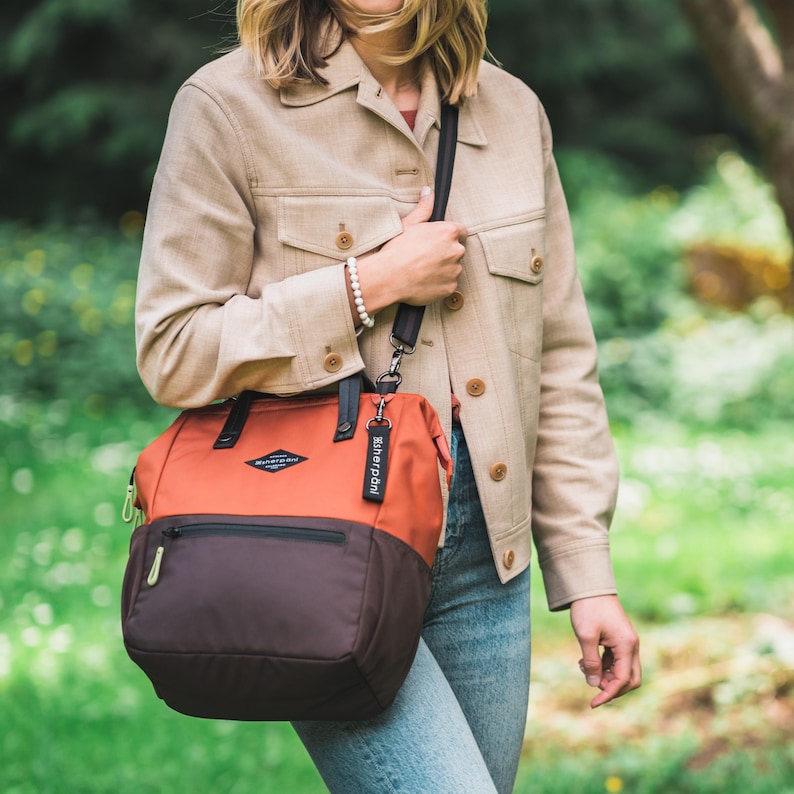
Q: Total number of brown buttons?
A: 7